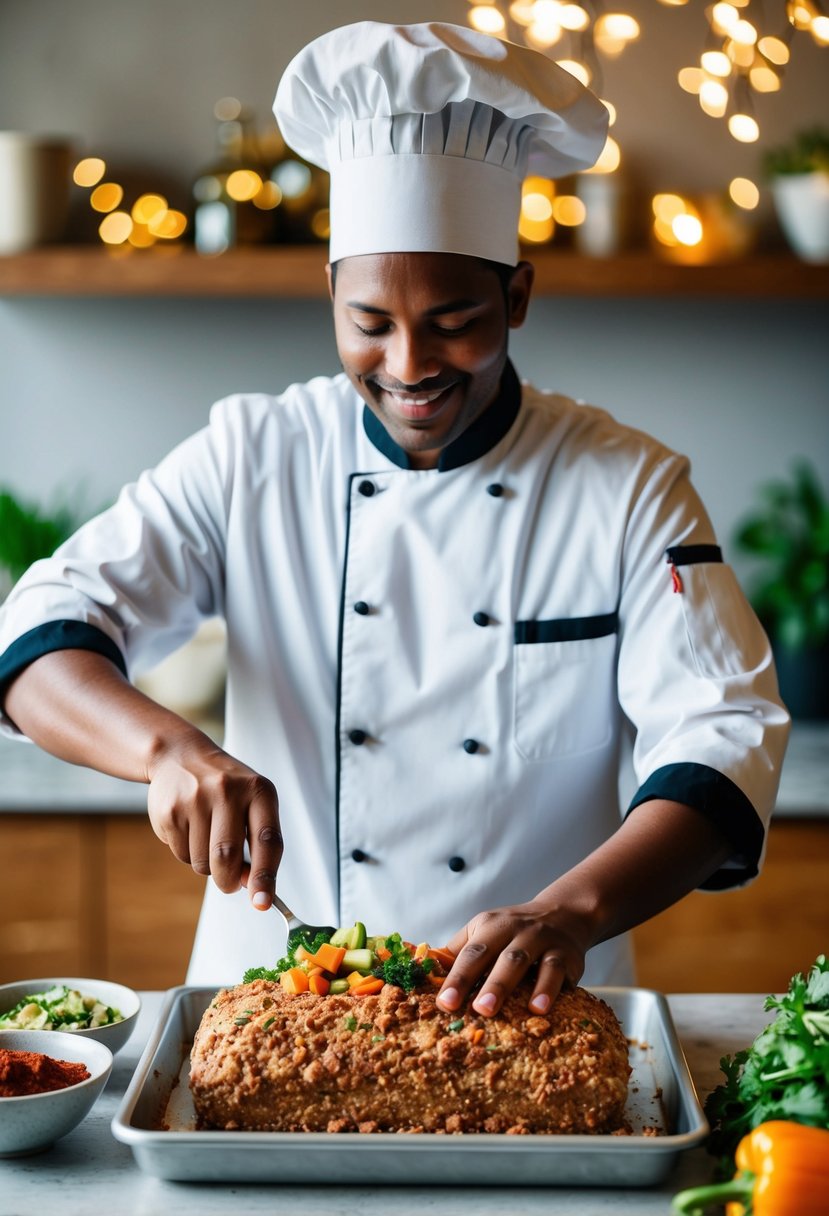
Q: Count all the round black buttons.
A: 8